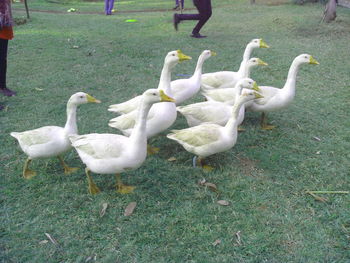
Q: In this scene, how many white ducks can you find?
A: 9